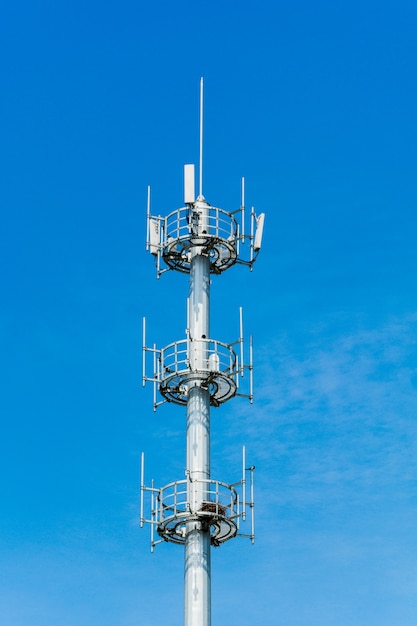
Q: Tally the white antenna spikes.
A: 13